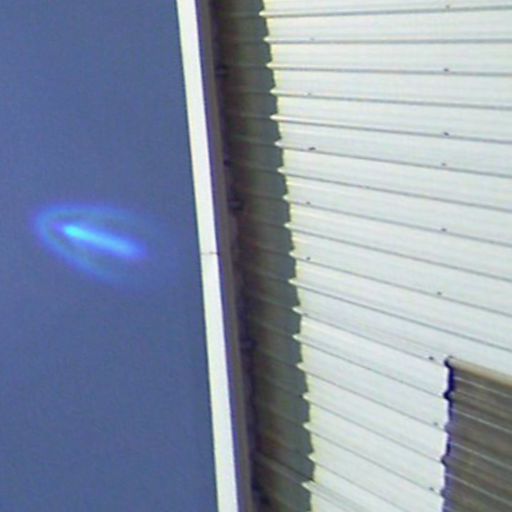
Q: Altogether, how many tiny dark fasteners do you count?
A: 14